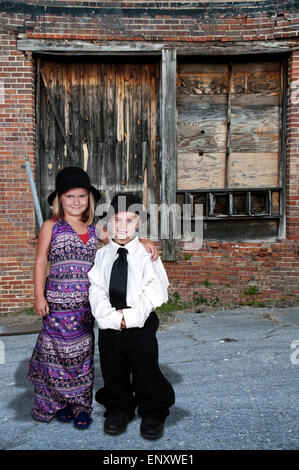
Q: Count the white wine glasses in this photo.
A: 0